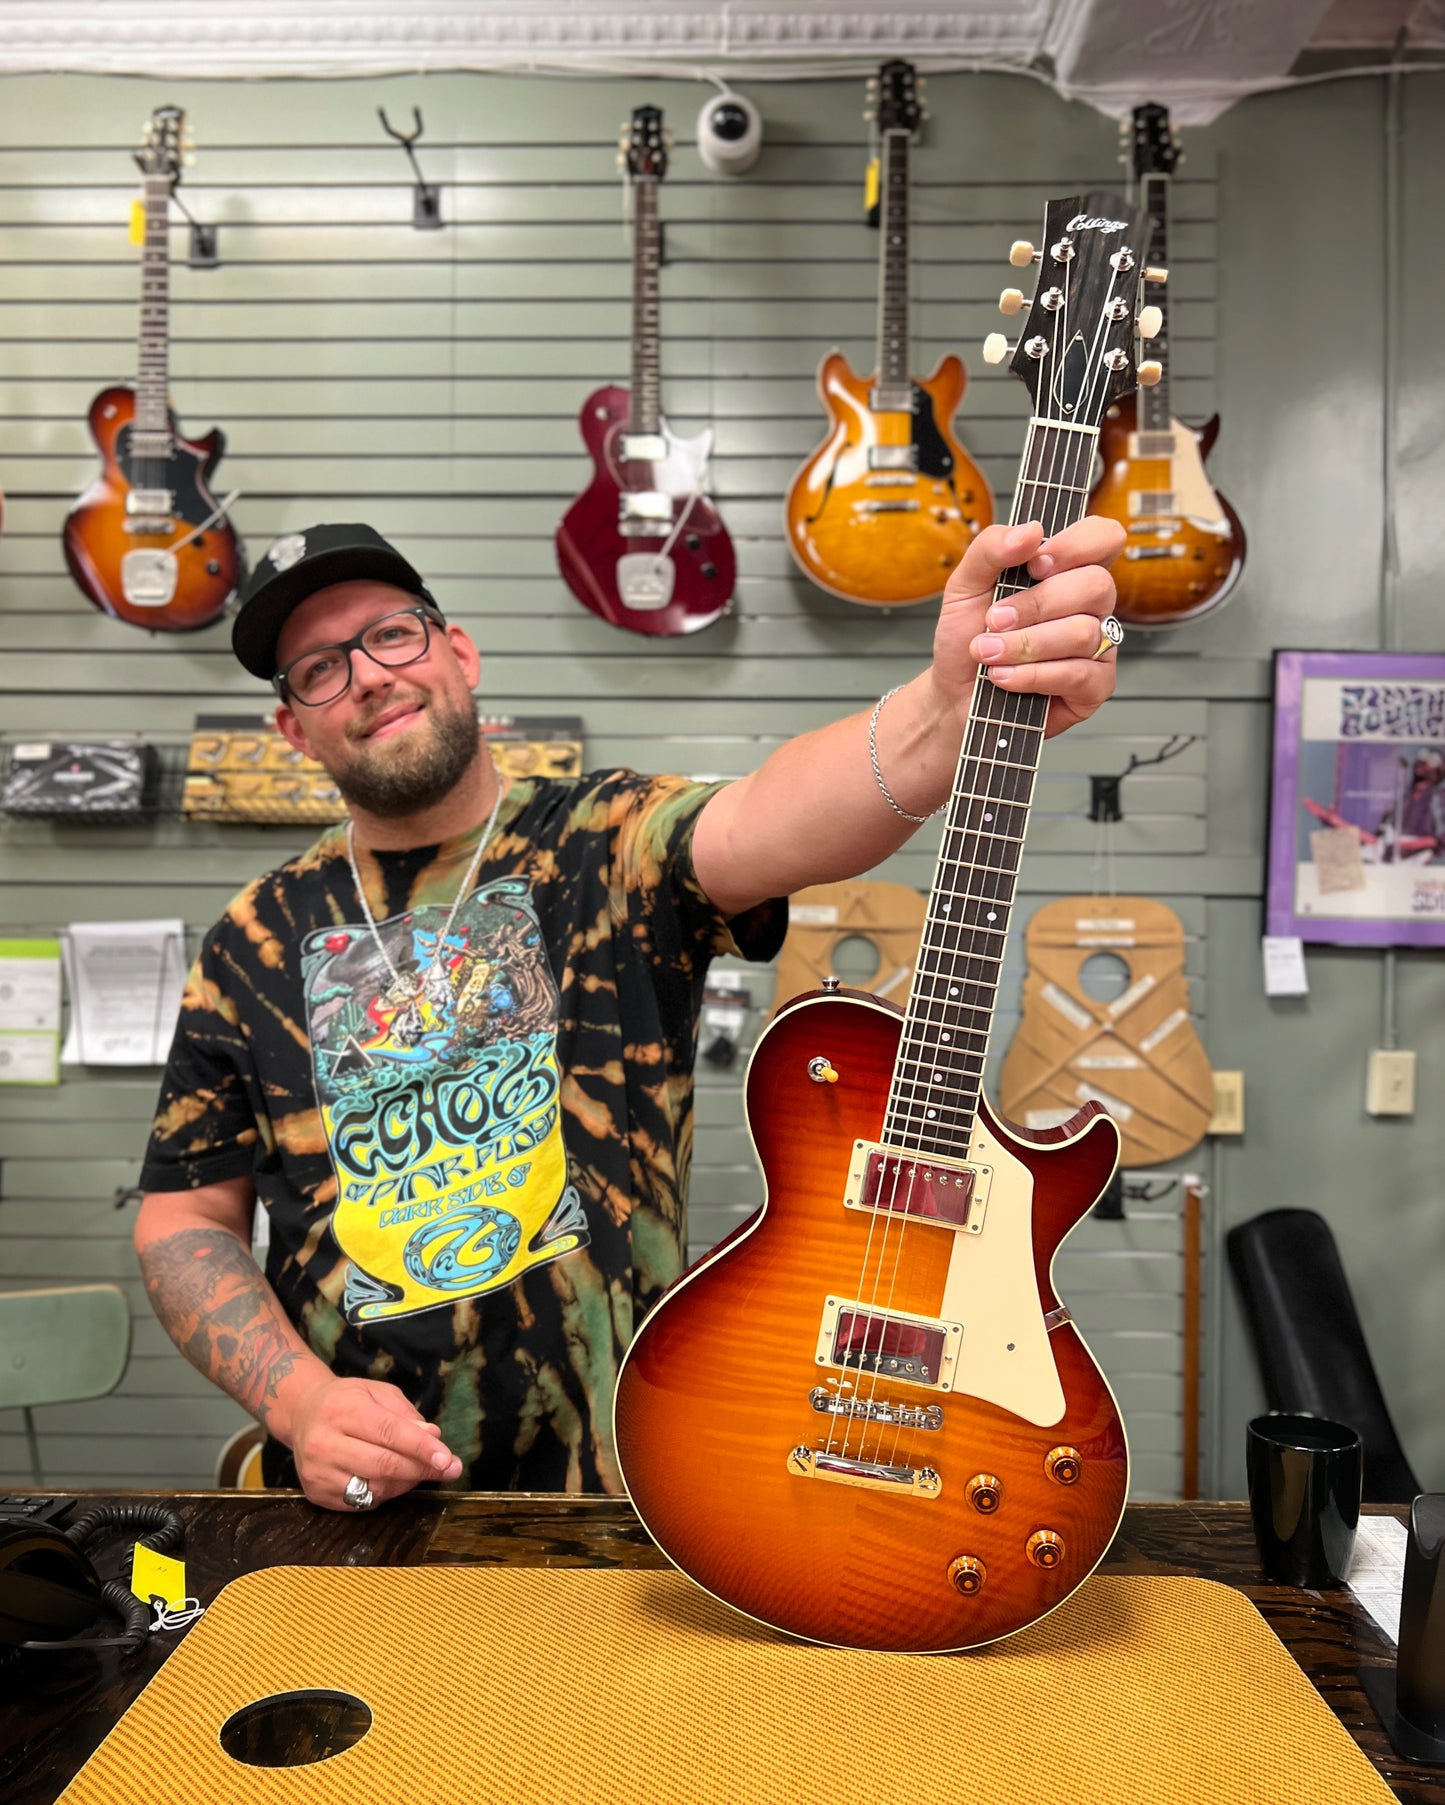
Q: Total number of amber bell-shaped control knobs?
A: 4